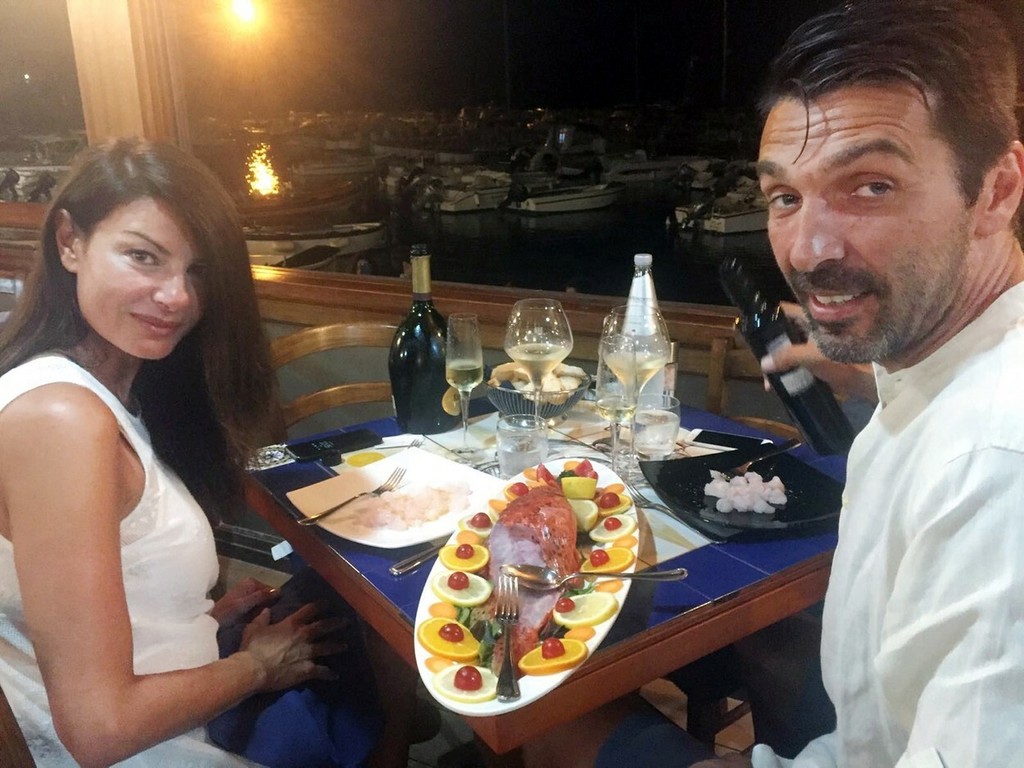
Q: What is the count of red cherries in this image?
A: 11